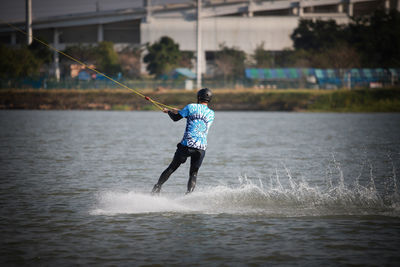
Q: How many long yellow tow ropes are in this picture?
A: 1